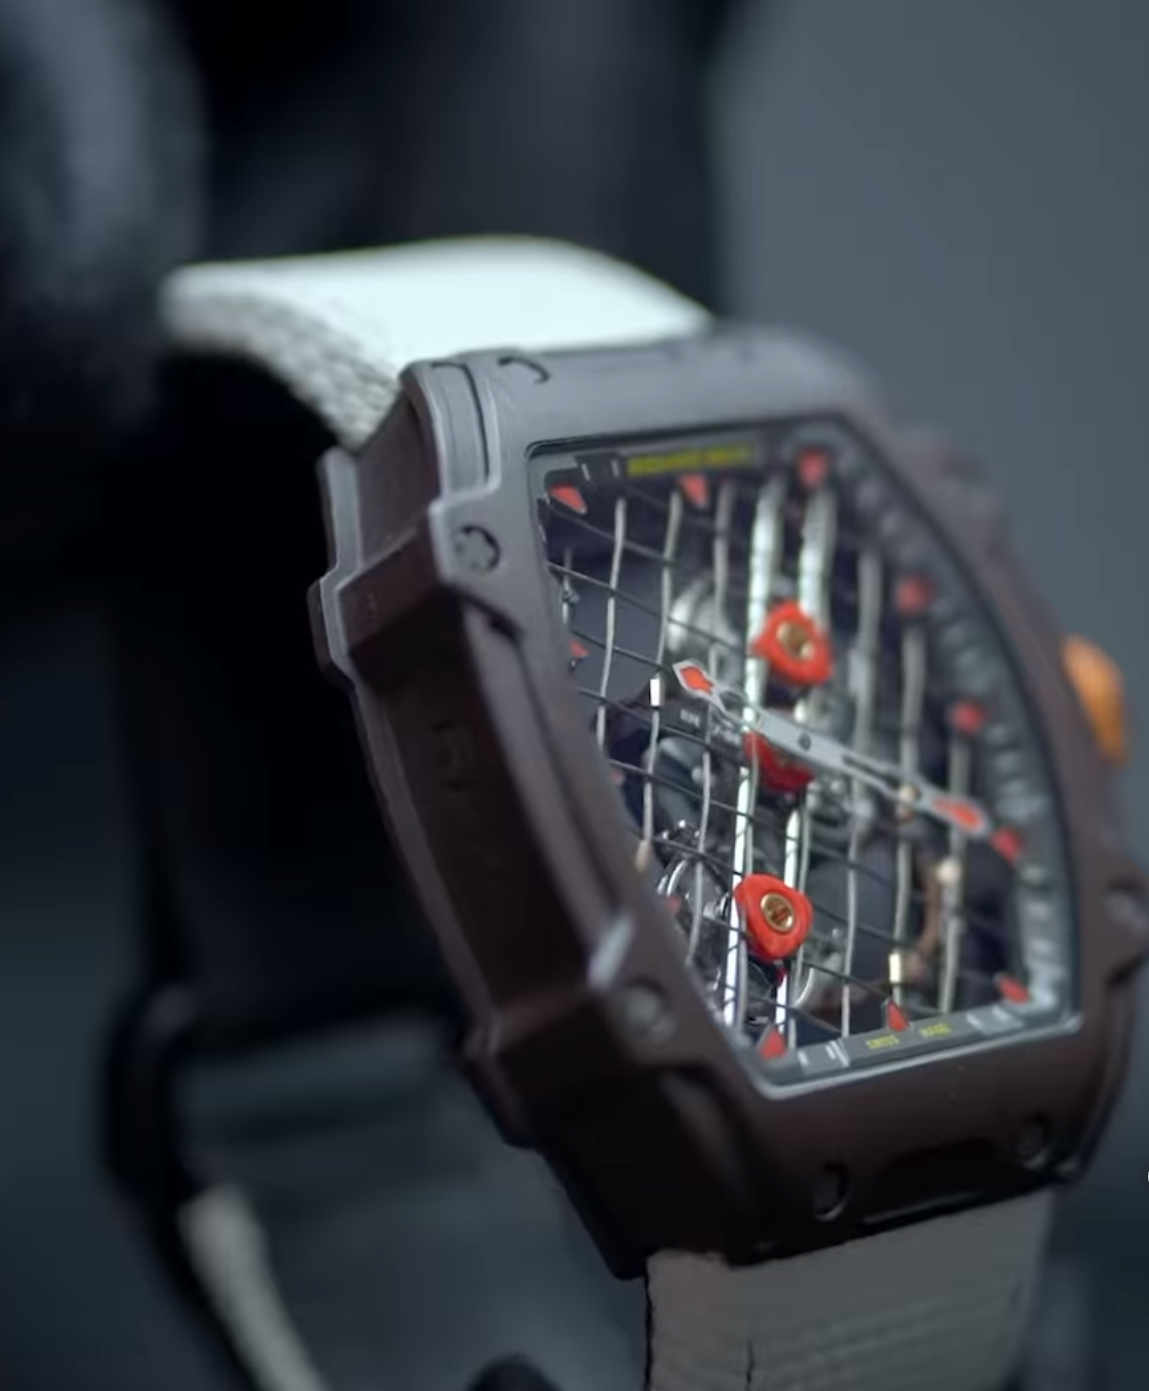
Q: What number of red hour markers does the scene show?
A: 12